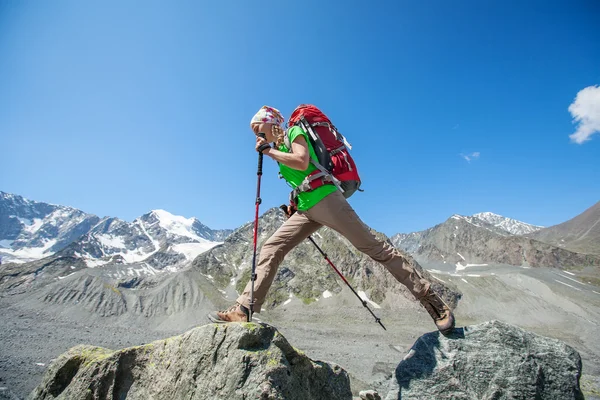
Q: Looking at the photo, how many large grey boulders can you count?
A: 2